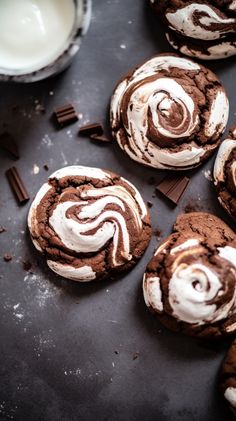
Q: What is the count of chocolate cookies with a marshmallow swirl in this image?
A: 6